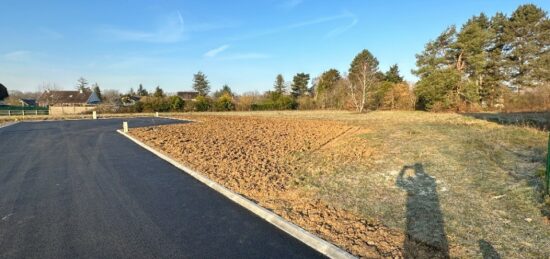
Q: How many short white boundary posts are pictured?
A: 3